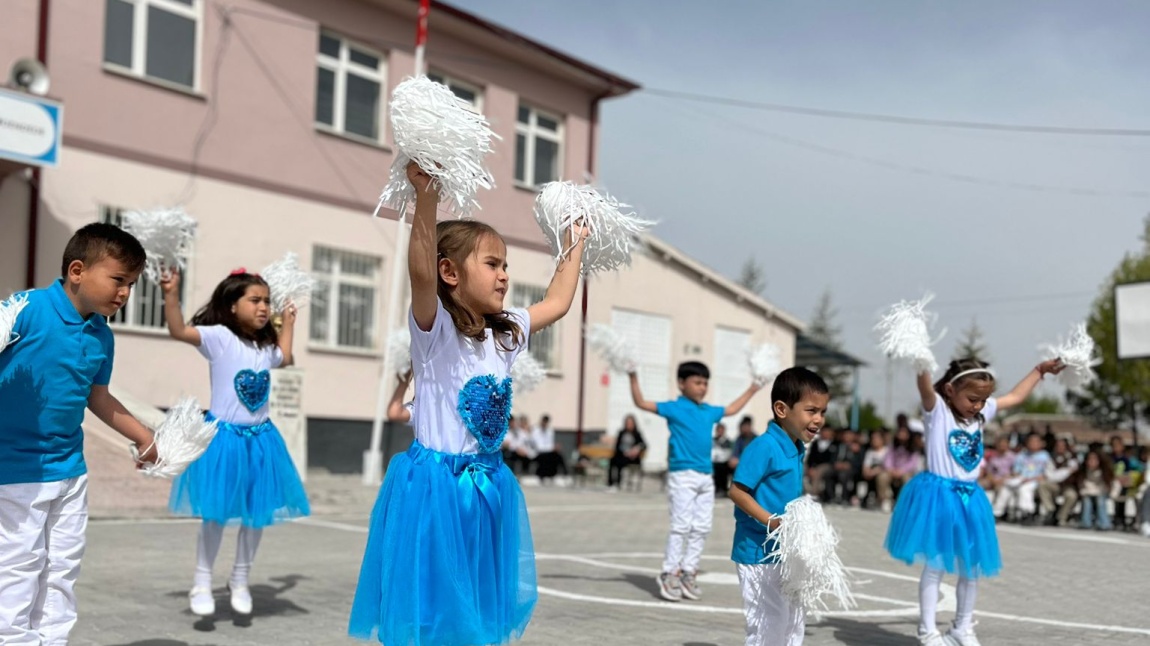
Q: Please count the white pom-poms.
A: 13